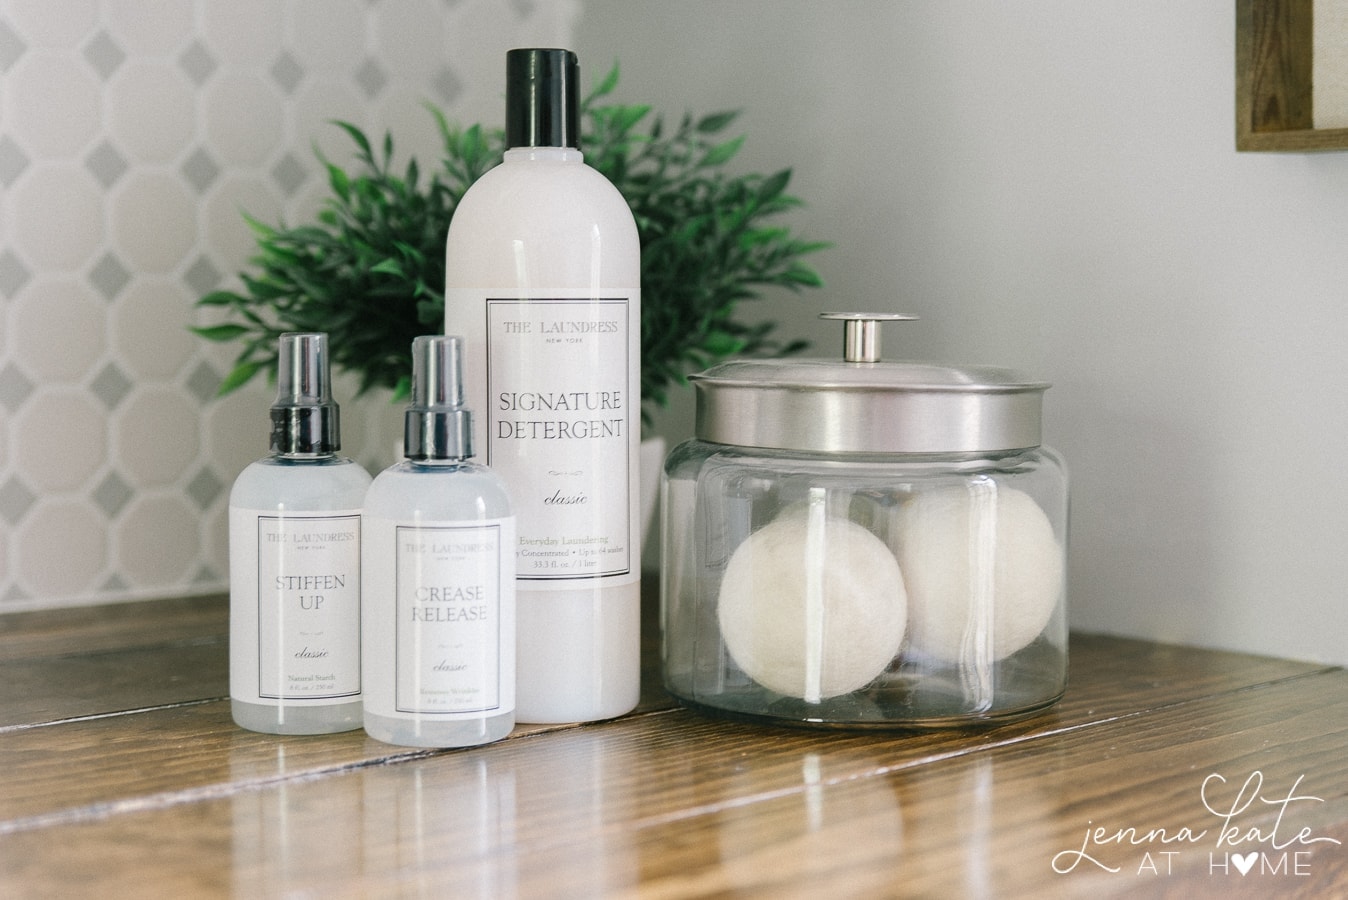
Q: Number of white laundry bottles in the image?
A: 3